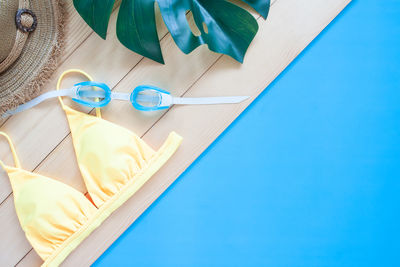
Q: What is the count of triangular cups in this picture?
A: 2